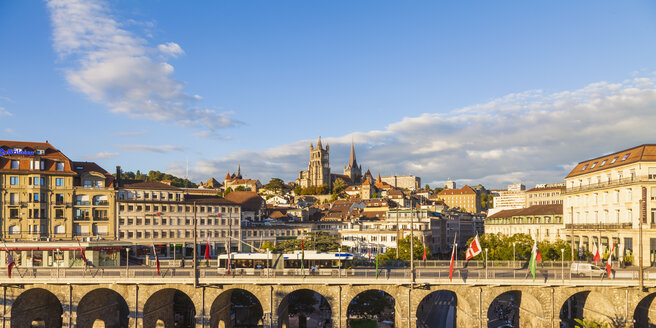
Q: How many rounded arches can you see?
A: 10